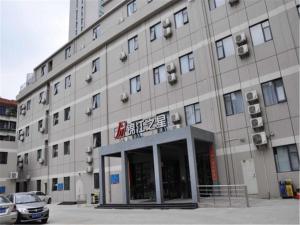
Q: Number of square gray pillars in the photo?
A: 4